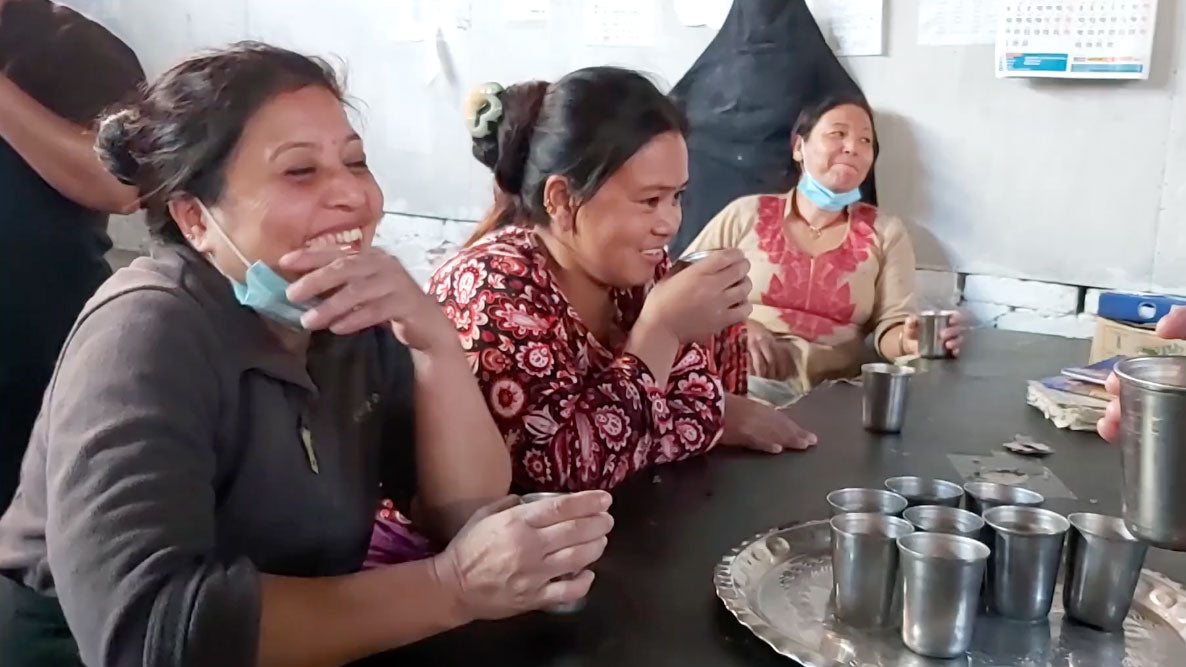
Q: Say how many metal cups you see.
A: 13